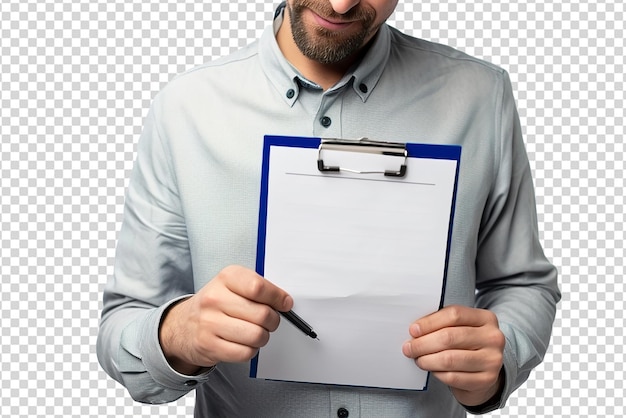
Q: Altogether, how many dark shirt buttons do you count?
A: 5